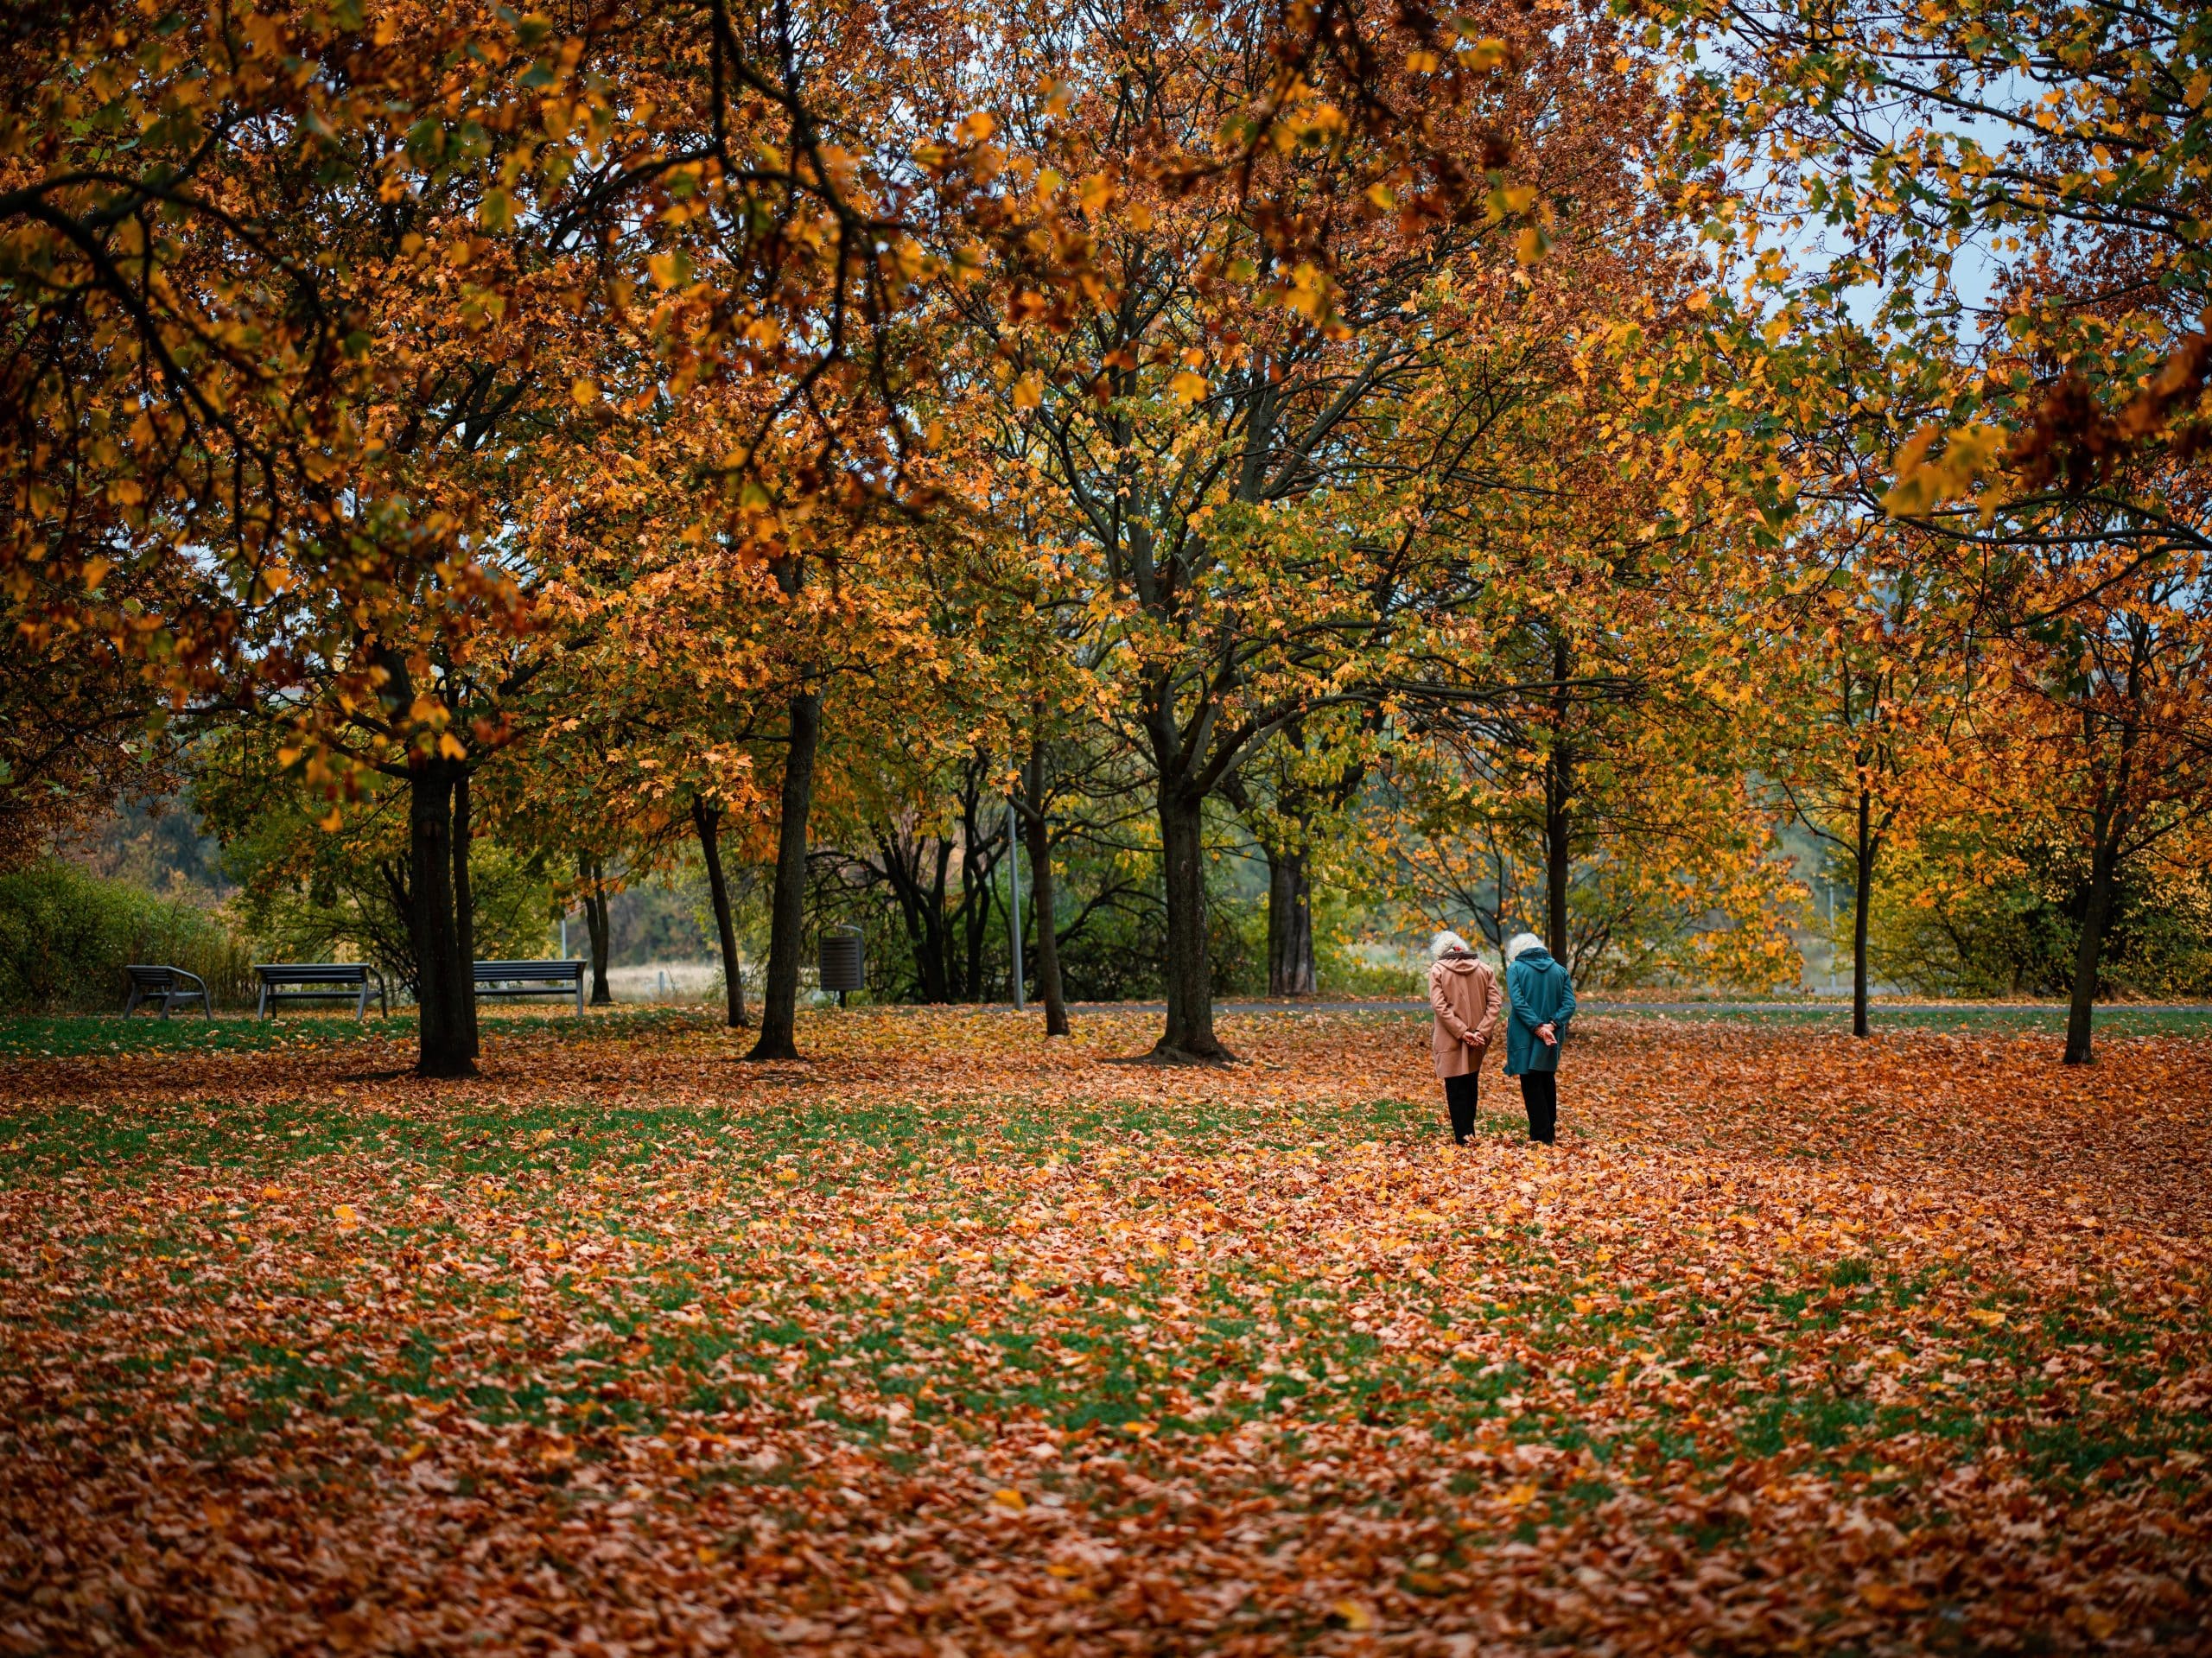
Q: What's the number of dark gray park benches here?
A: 3